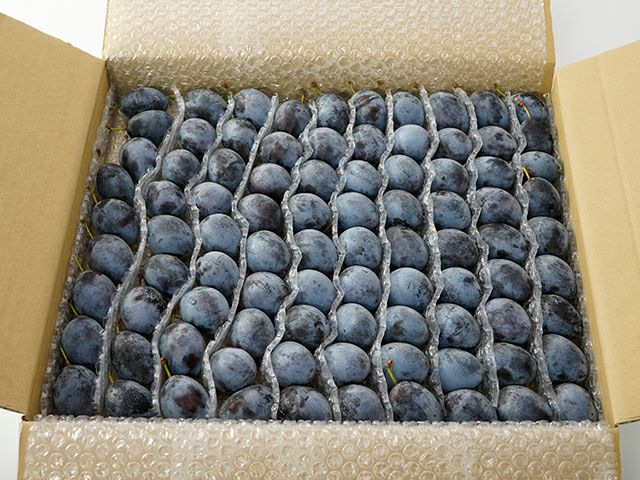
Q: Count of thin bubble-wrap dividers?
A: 9